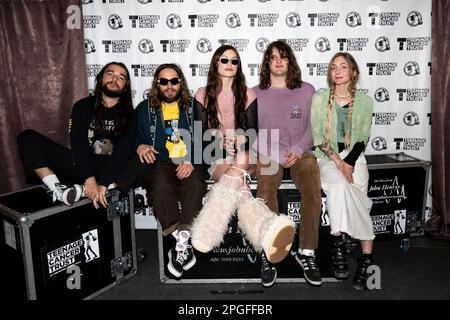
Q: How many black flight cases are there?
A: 3